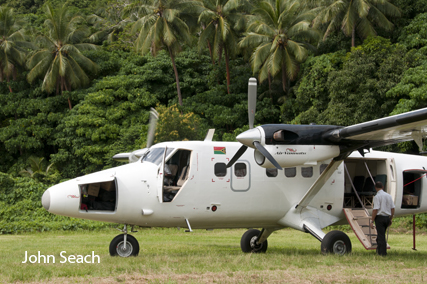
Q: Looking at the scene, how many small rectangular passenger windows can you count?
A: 6